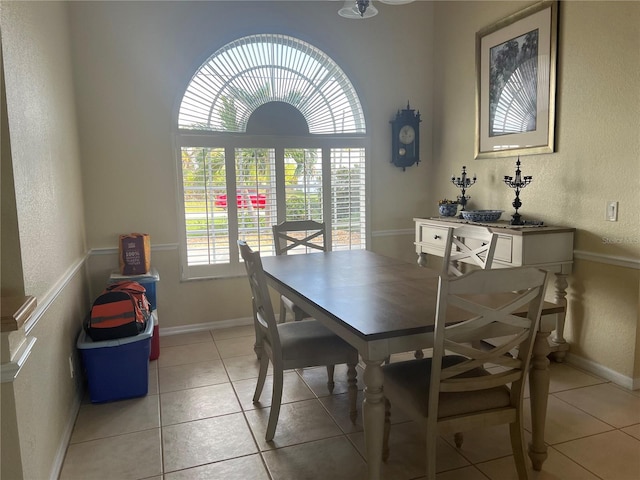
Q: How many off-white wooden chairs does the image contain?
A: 4